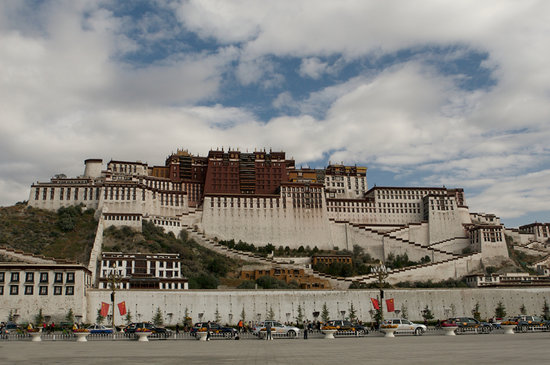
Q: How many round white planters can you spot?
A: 9